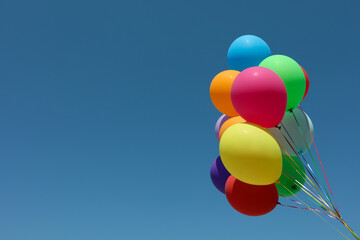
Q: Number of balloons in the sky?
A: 12